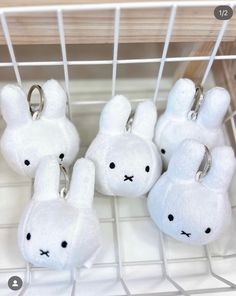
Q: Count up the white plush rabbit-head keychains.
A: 5